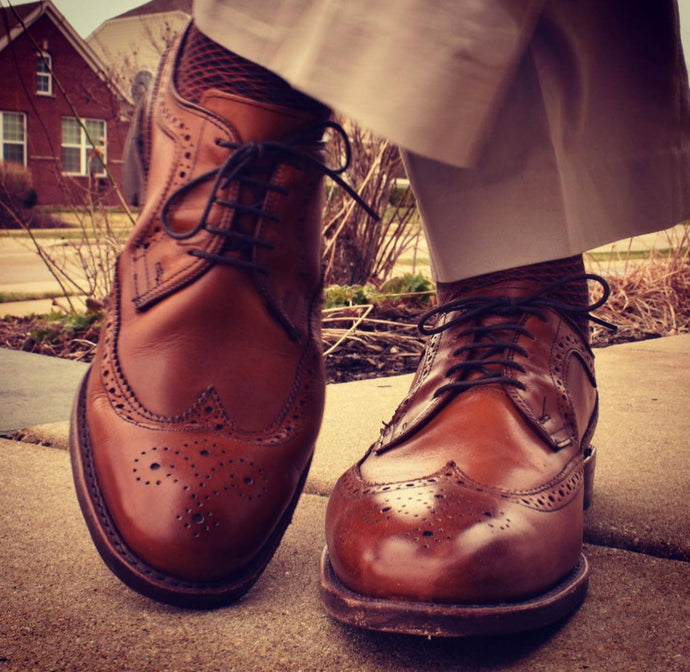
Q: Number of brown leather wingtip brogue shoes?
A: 2